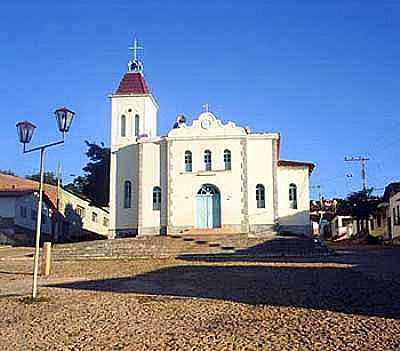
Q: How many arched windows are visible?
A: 9